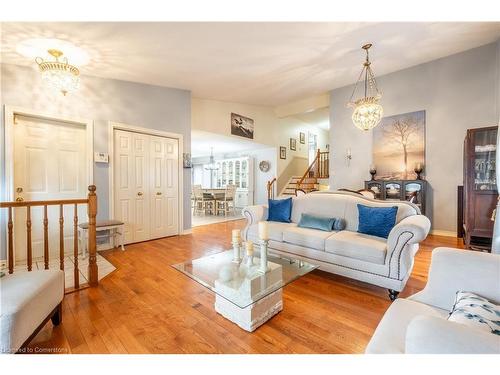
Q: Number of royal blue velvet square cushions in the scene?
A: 2